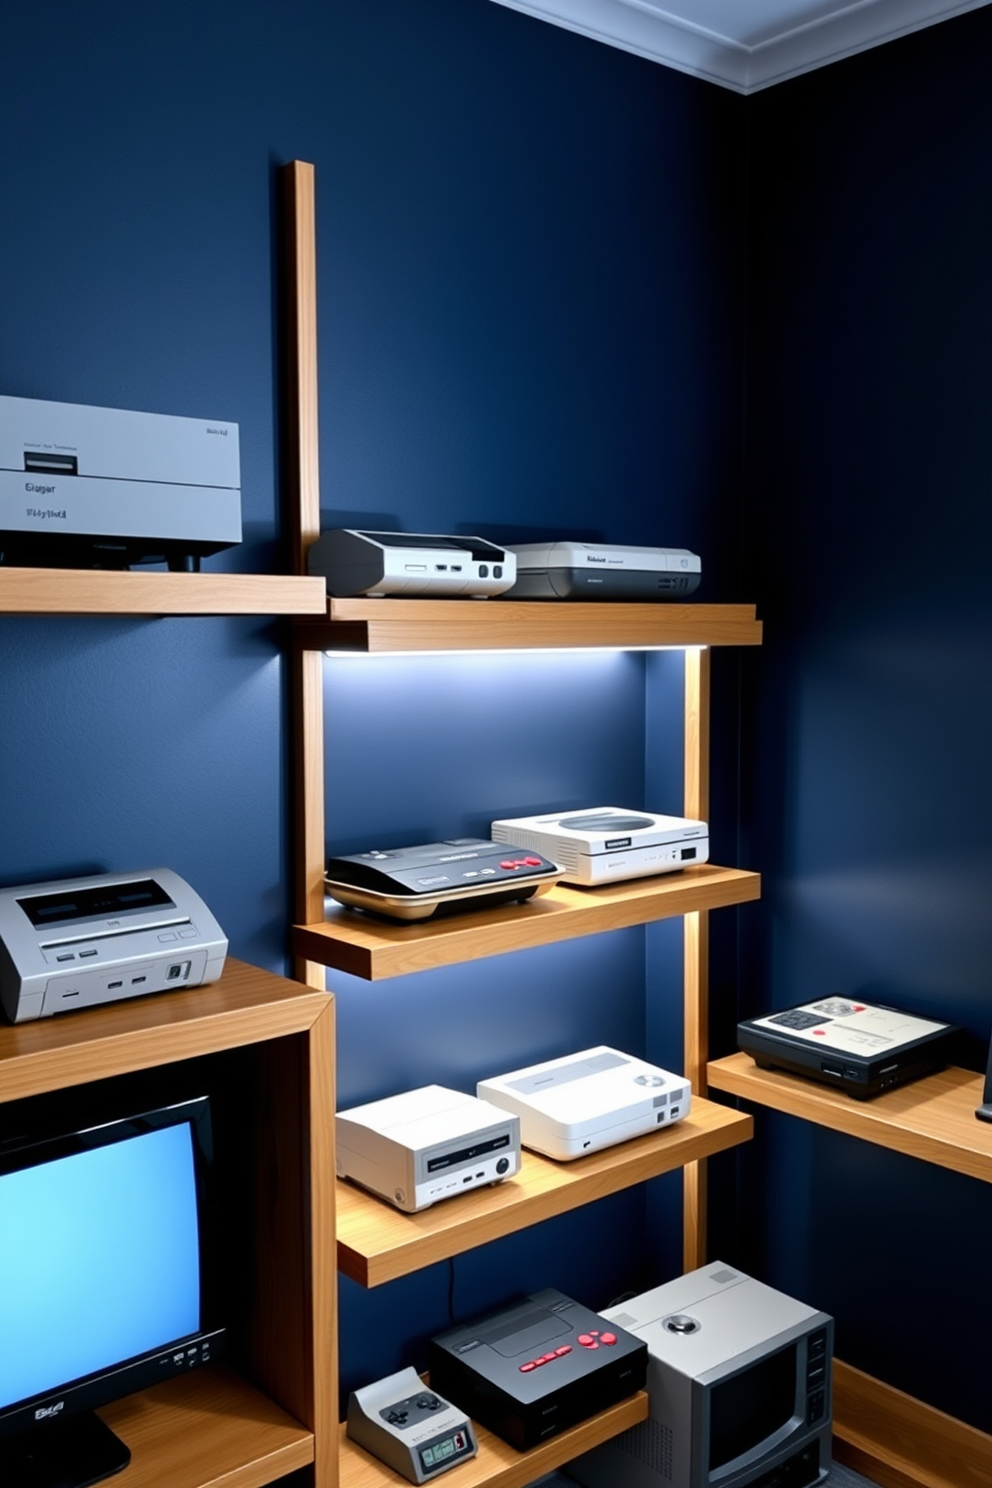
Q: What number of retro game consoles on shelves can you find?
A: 11